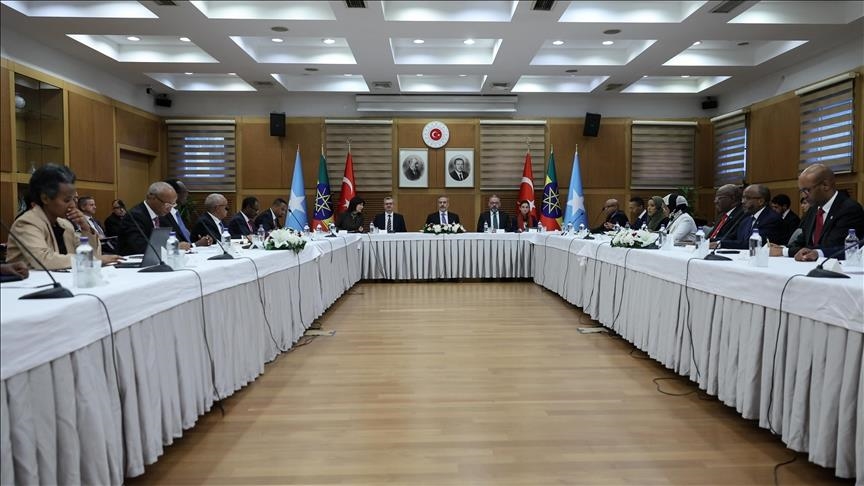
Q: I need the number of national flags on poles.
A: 6